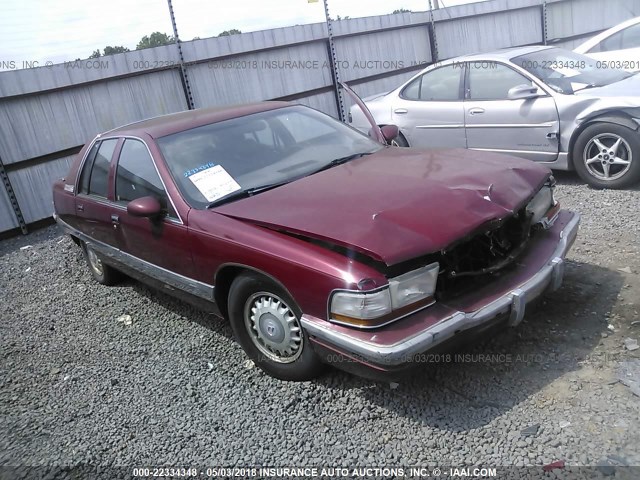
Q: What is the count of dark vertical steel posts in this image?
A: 5